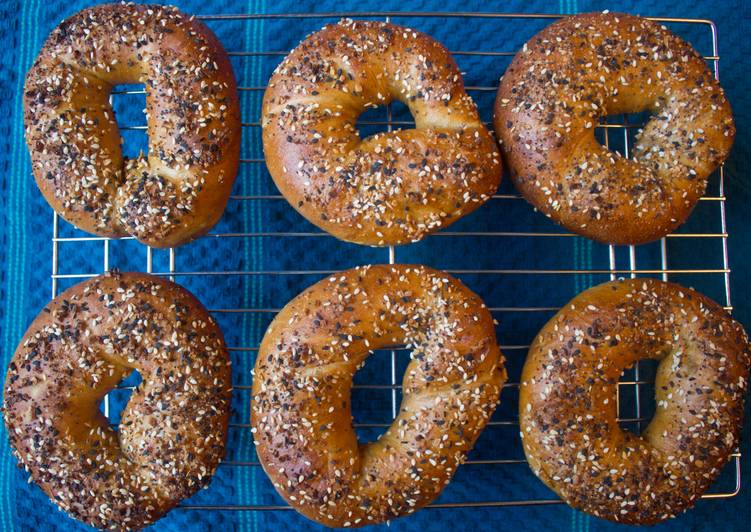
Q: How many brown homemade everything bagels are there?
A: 6